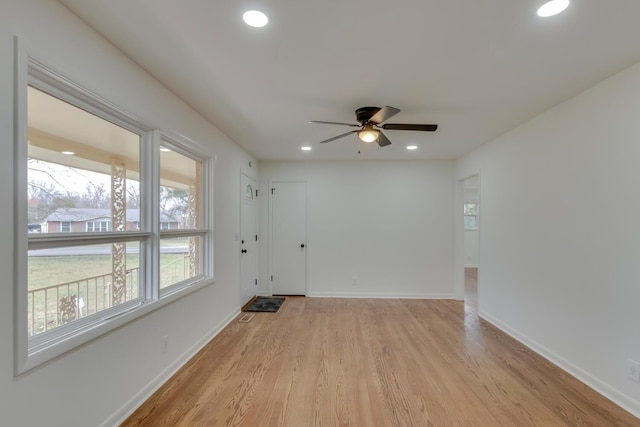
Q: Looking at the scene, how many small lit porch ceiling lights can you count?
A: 2